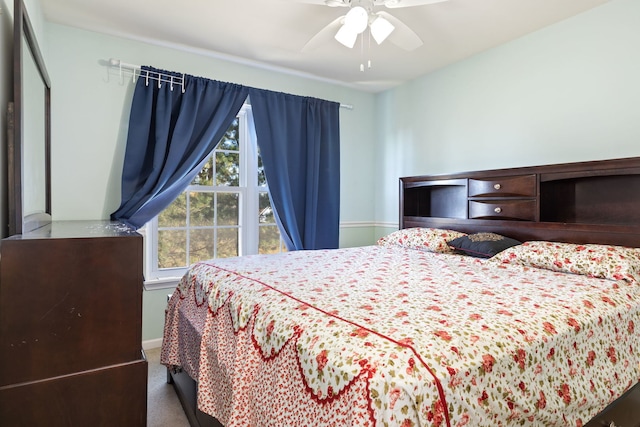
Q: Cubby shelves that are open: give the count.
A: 2